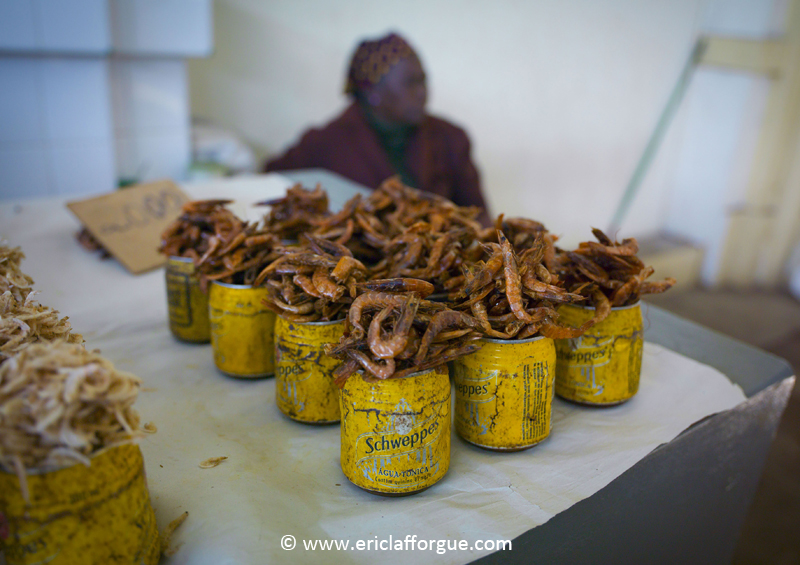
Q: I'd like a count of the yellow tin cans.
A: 7